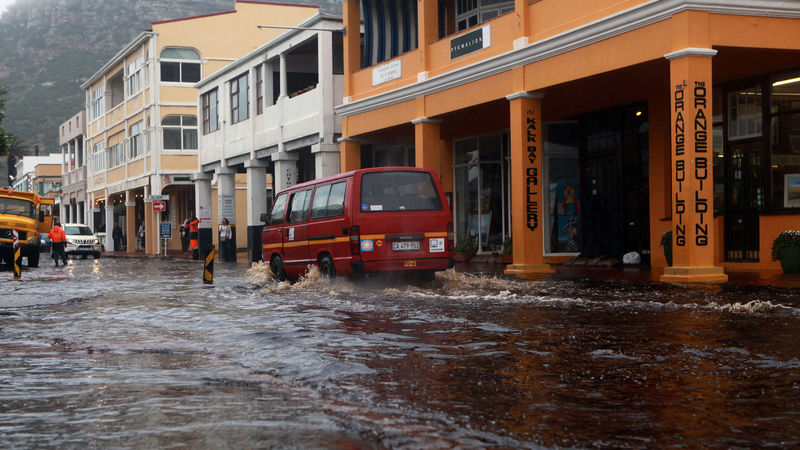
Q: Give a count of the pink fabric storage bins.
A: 0